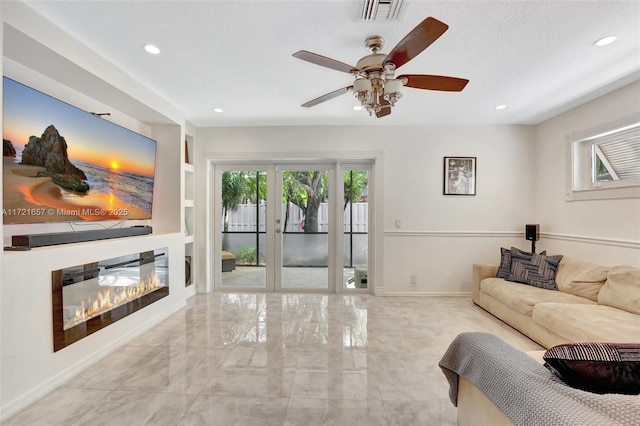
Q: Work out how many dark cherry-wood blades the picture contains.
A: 5